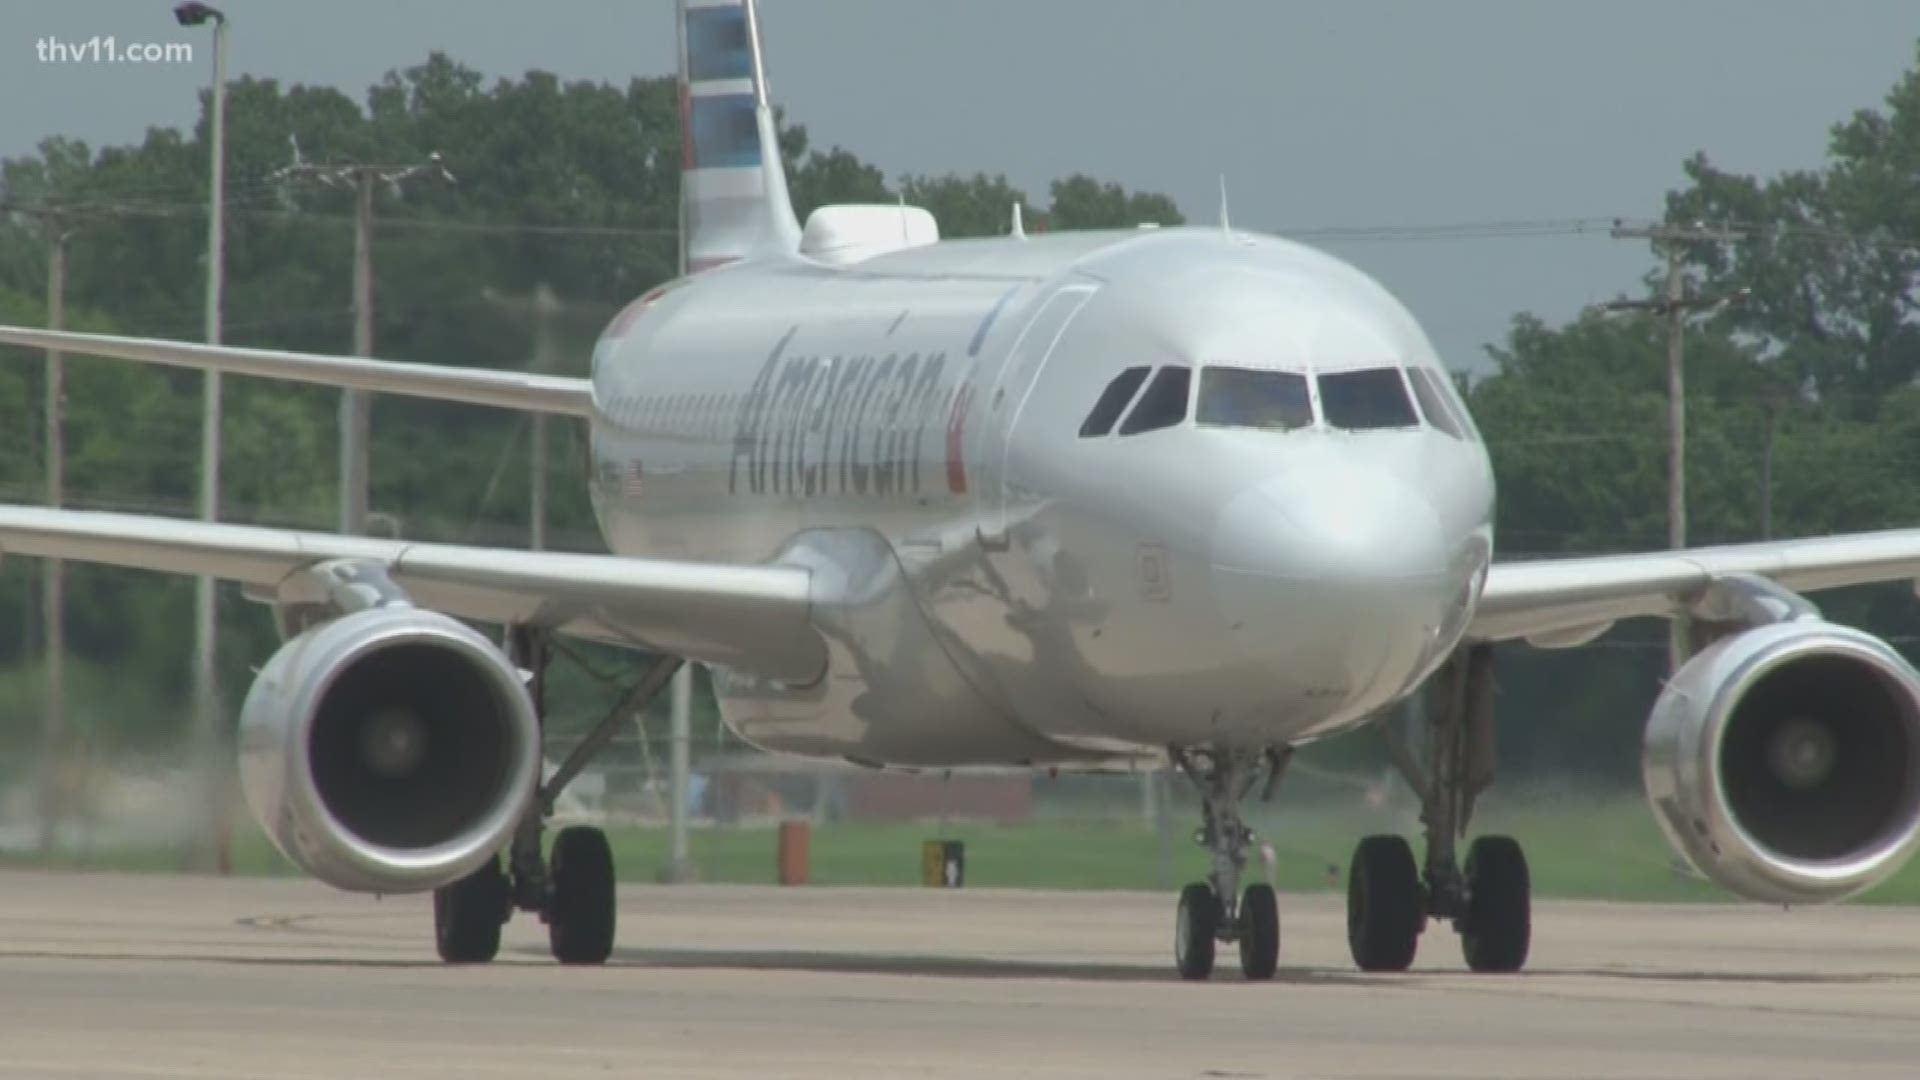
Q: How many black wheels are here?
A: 6